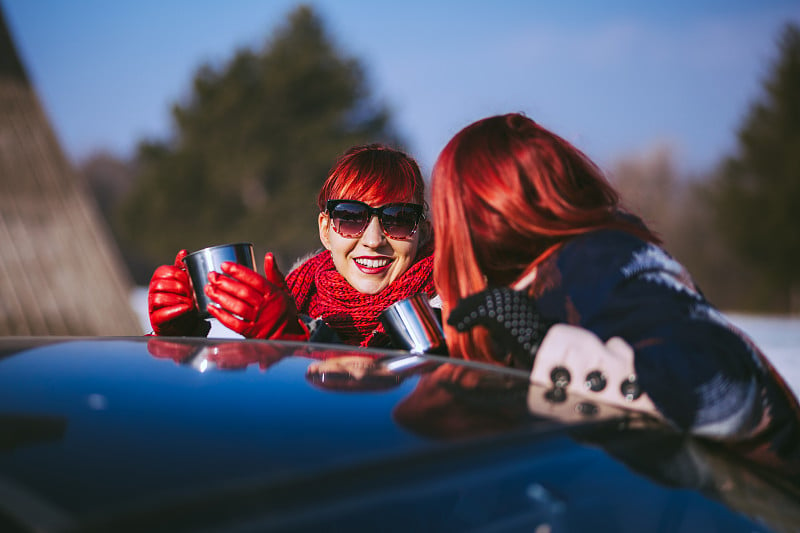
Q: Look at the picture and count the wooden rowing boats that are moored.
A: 0